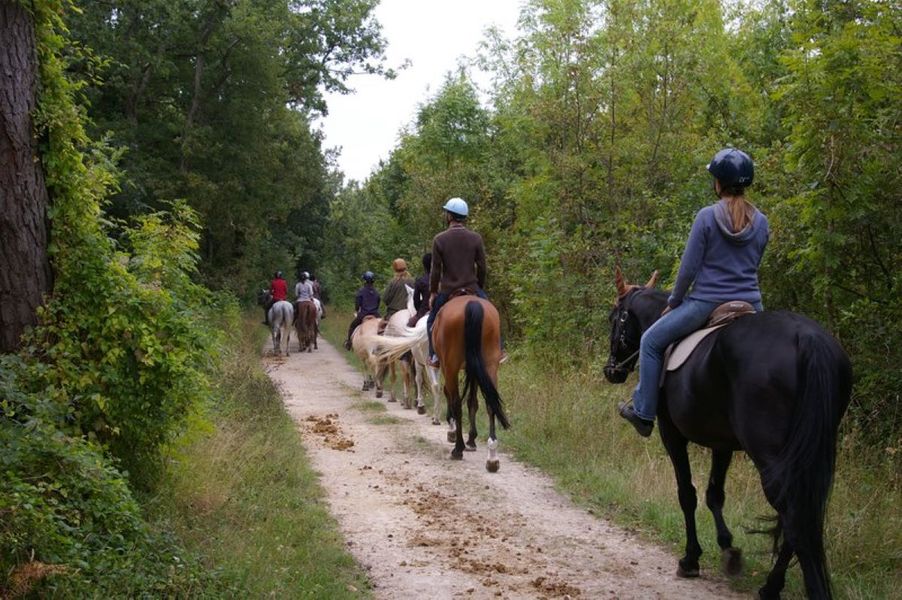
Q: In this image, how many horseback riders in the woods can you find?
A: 8